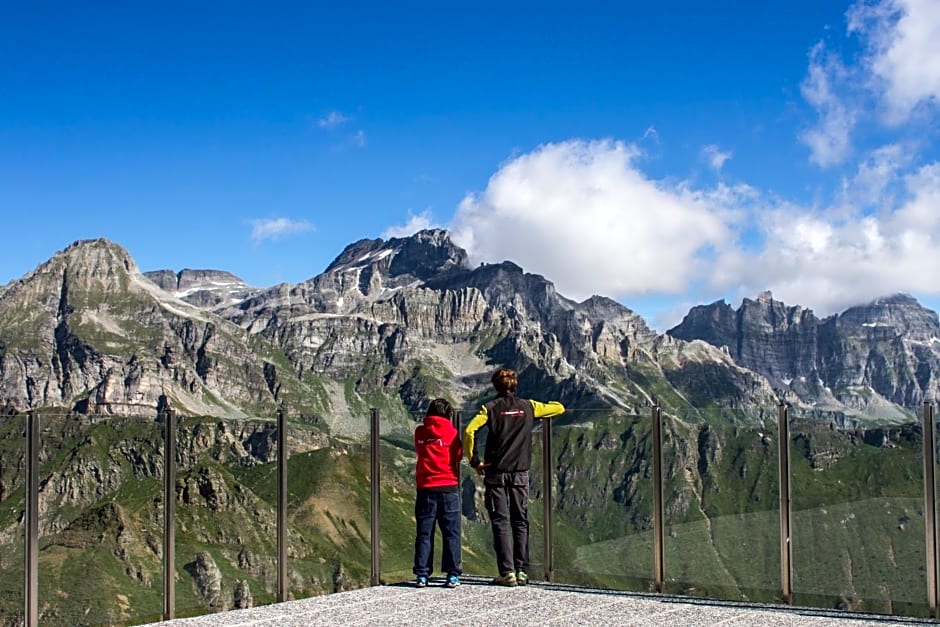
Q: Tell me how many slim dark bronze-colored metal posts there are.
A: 9